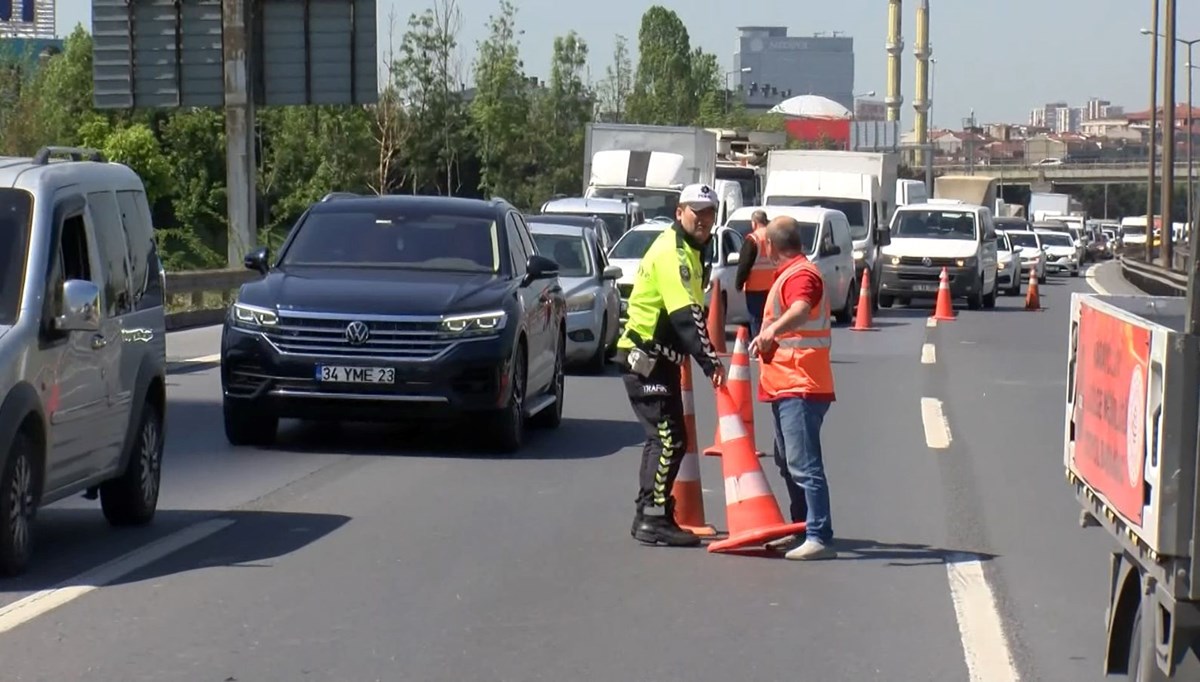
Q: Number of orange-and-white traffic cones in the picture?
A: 7